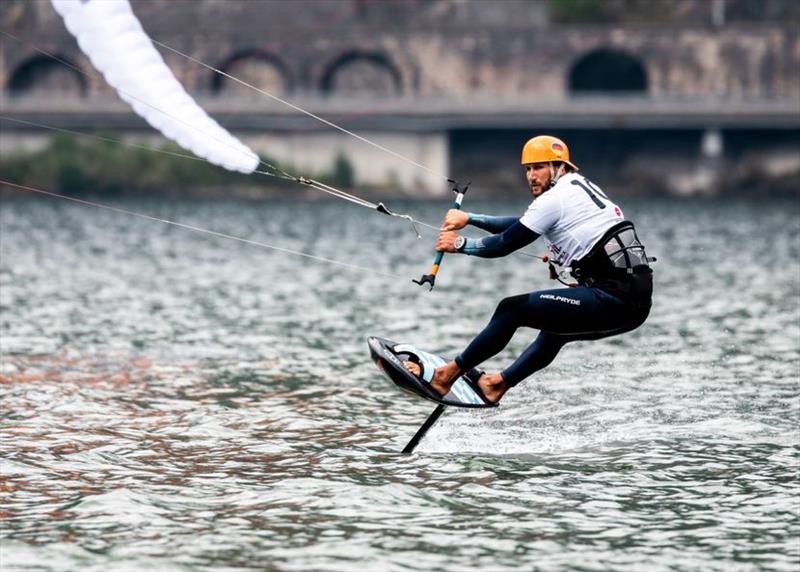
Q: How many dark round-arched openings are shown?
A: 4